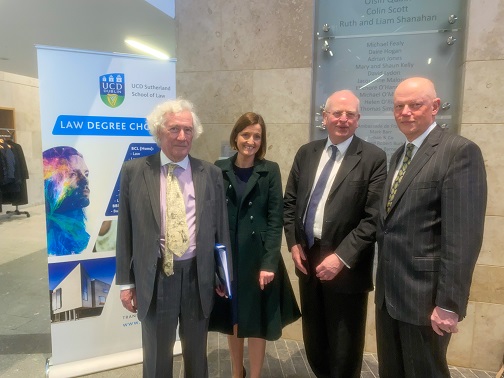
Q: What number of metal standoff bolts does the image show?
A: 8